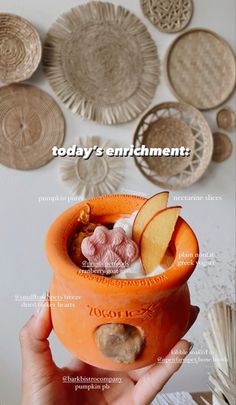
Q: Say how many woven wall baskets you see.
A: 9